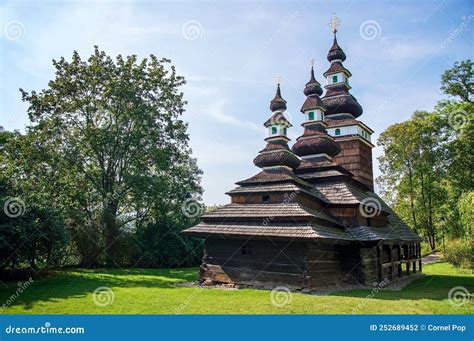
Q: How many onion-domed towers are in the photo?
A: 3